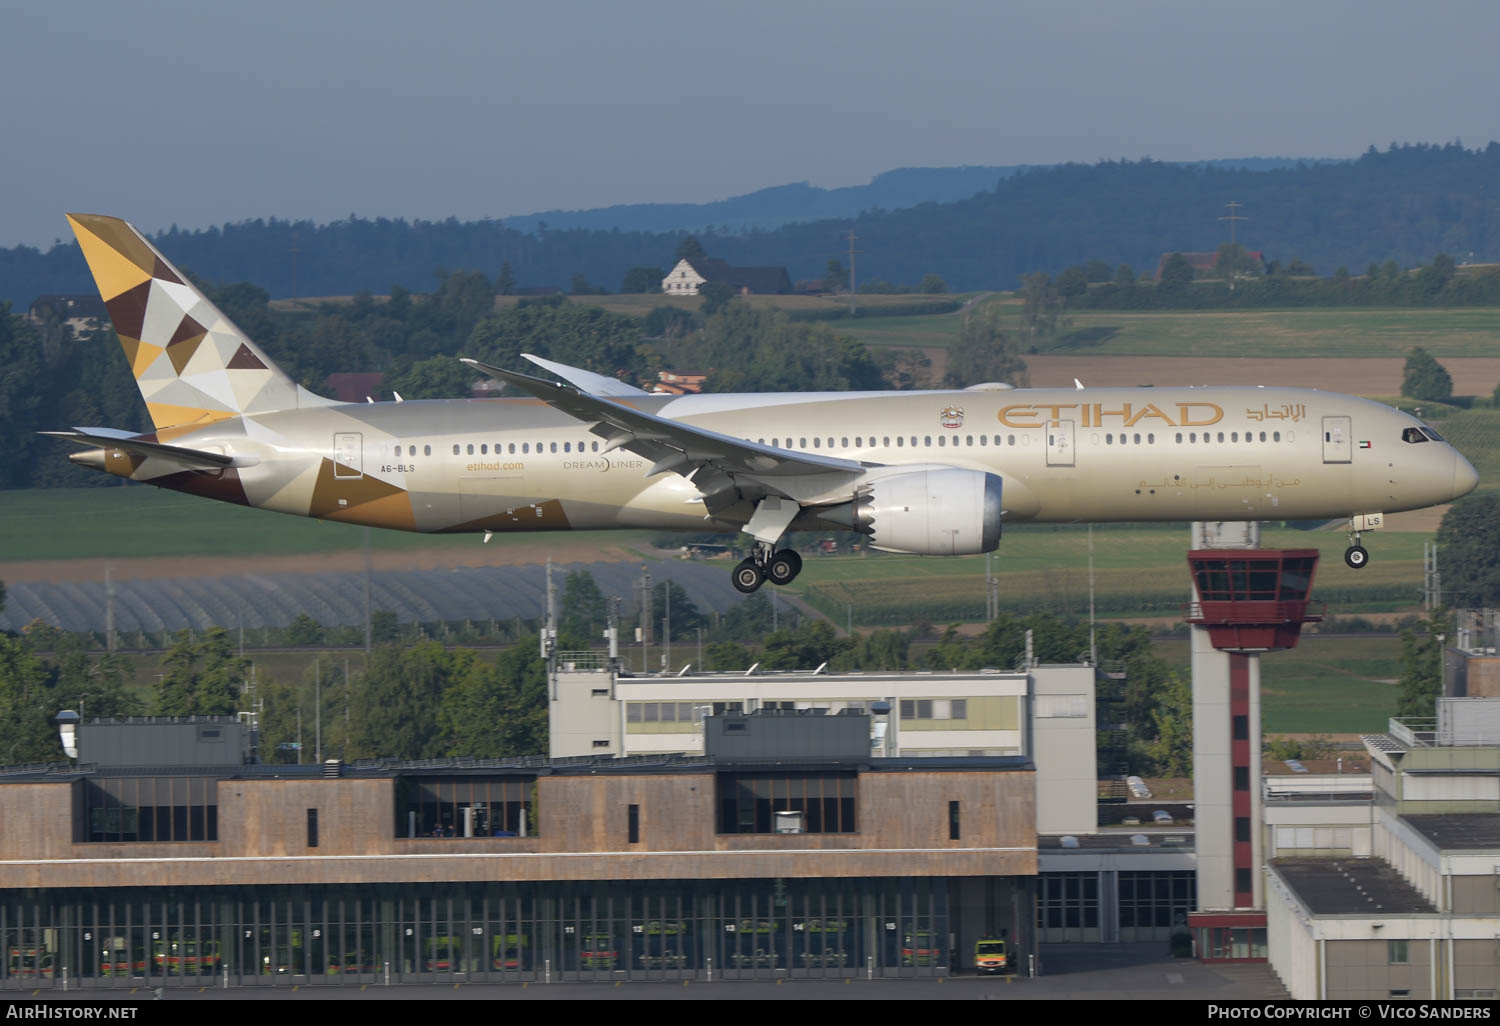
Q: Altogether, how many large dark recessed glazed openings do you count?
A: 3